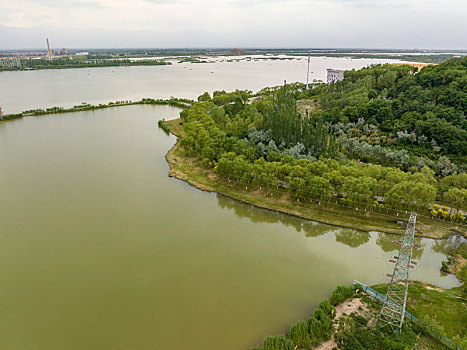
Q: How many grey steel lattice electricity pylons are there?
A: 1